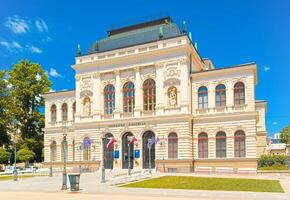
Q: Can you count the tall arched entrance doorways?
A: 3